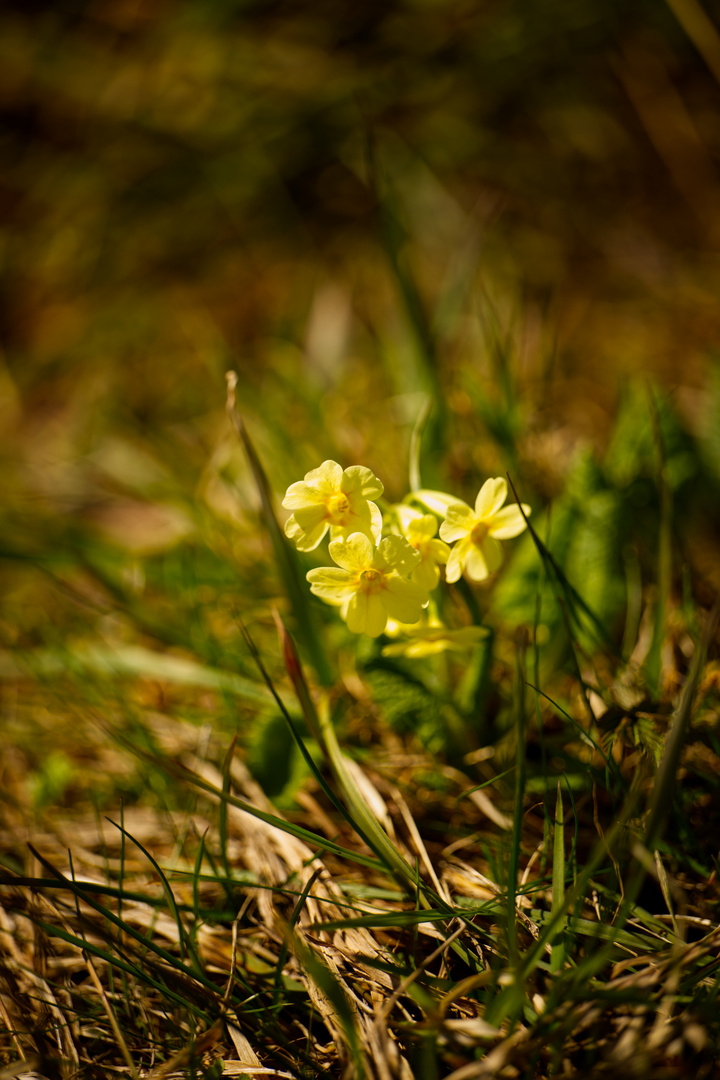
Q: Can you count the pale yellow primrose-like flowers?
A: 5